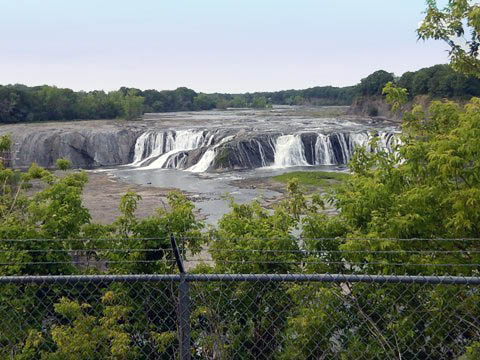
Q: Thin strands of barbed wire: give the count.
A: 3